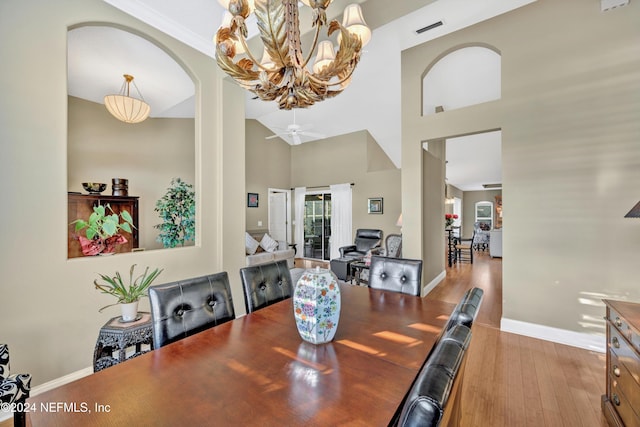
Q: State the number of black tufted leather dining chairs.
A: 5